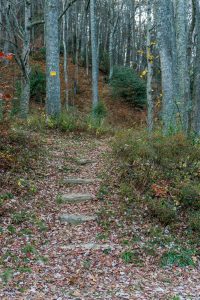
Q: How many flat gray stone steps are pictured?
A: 5